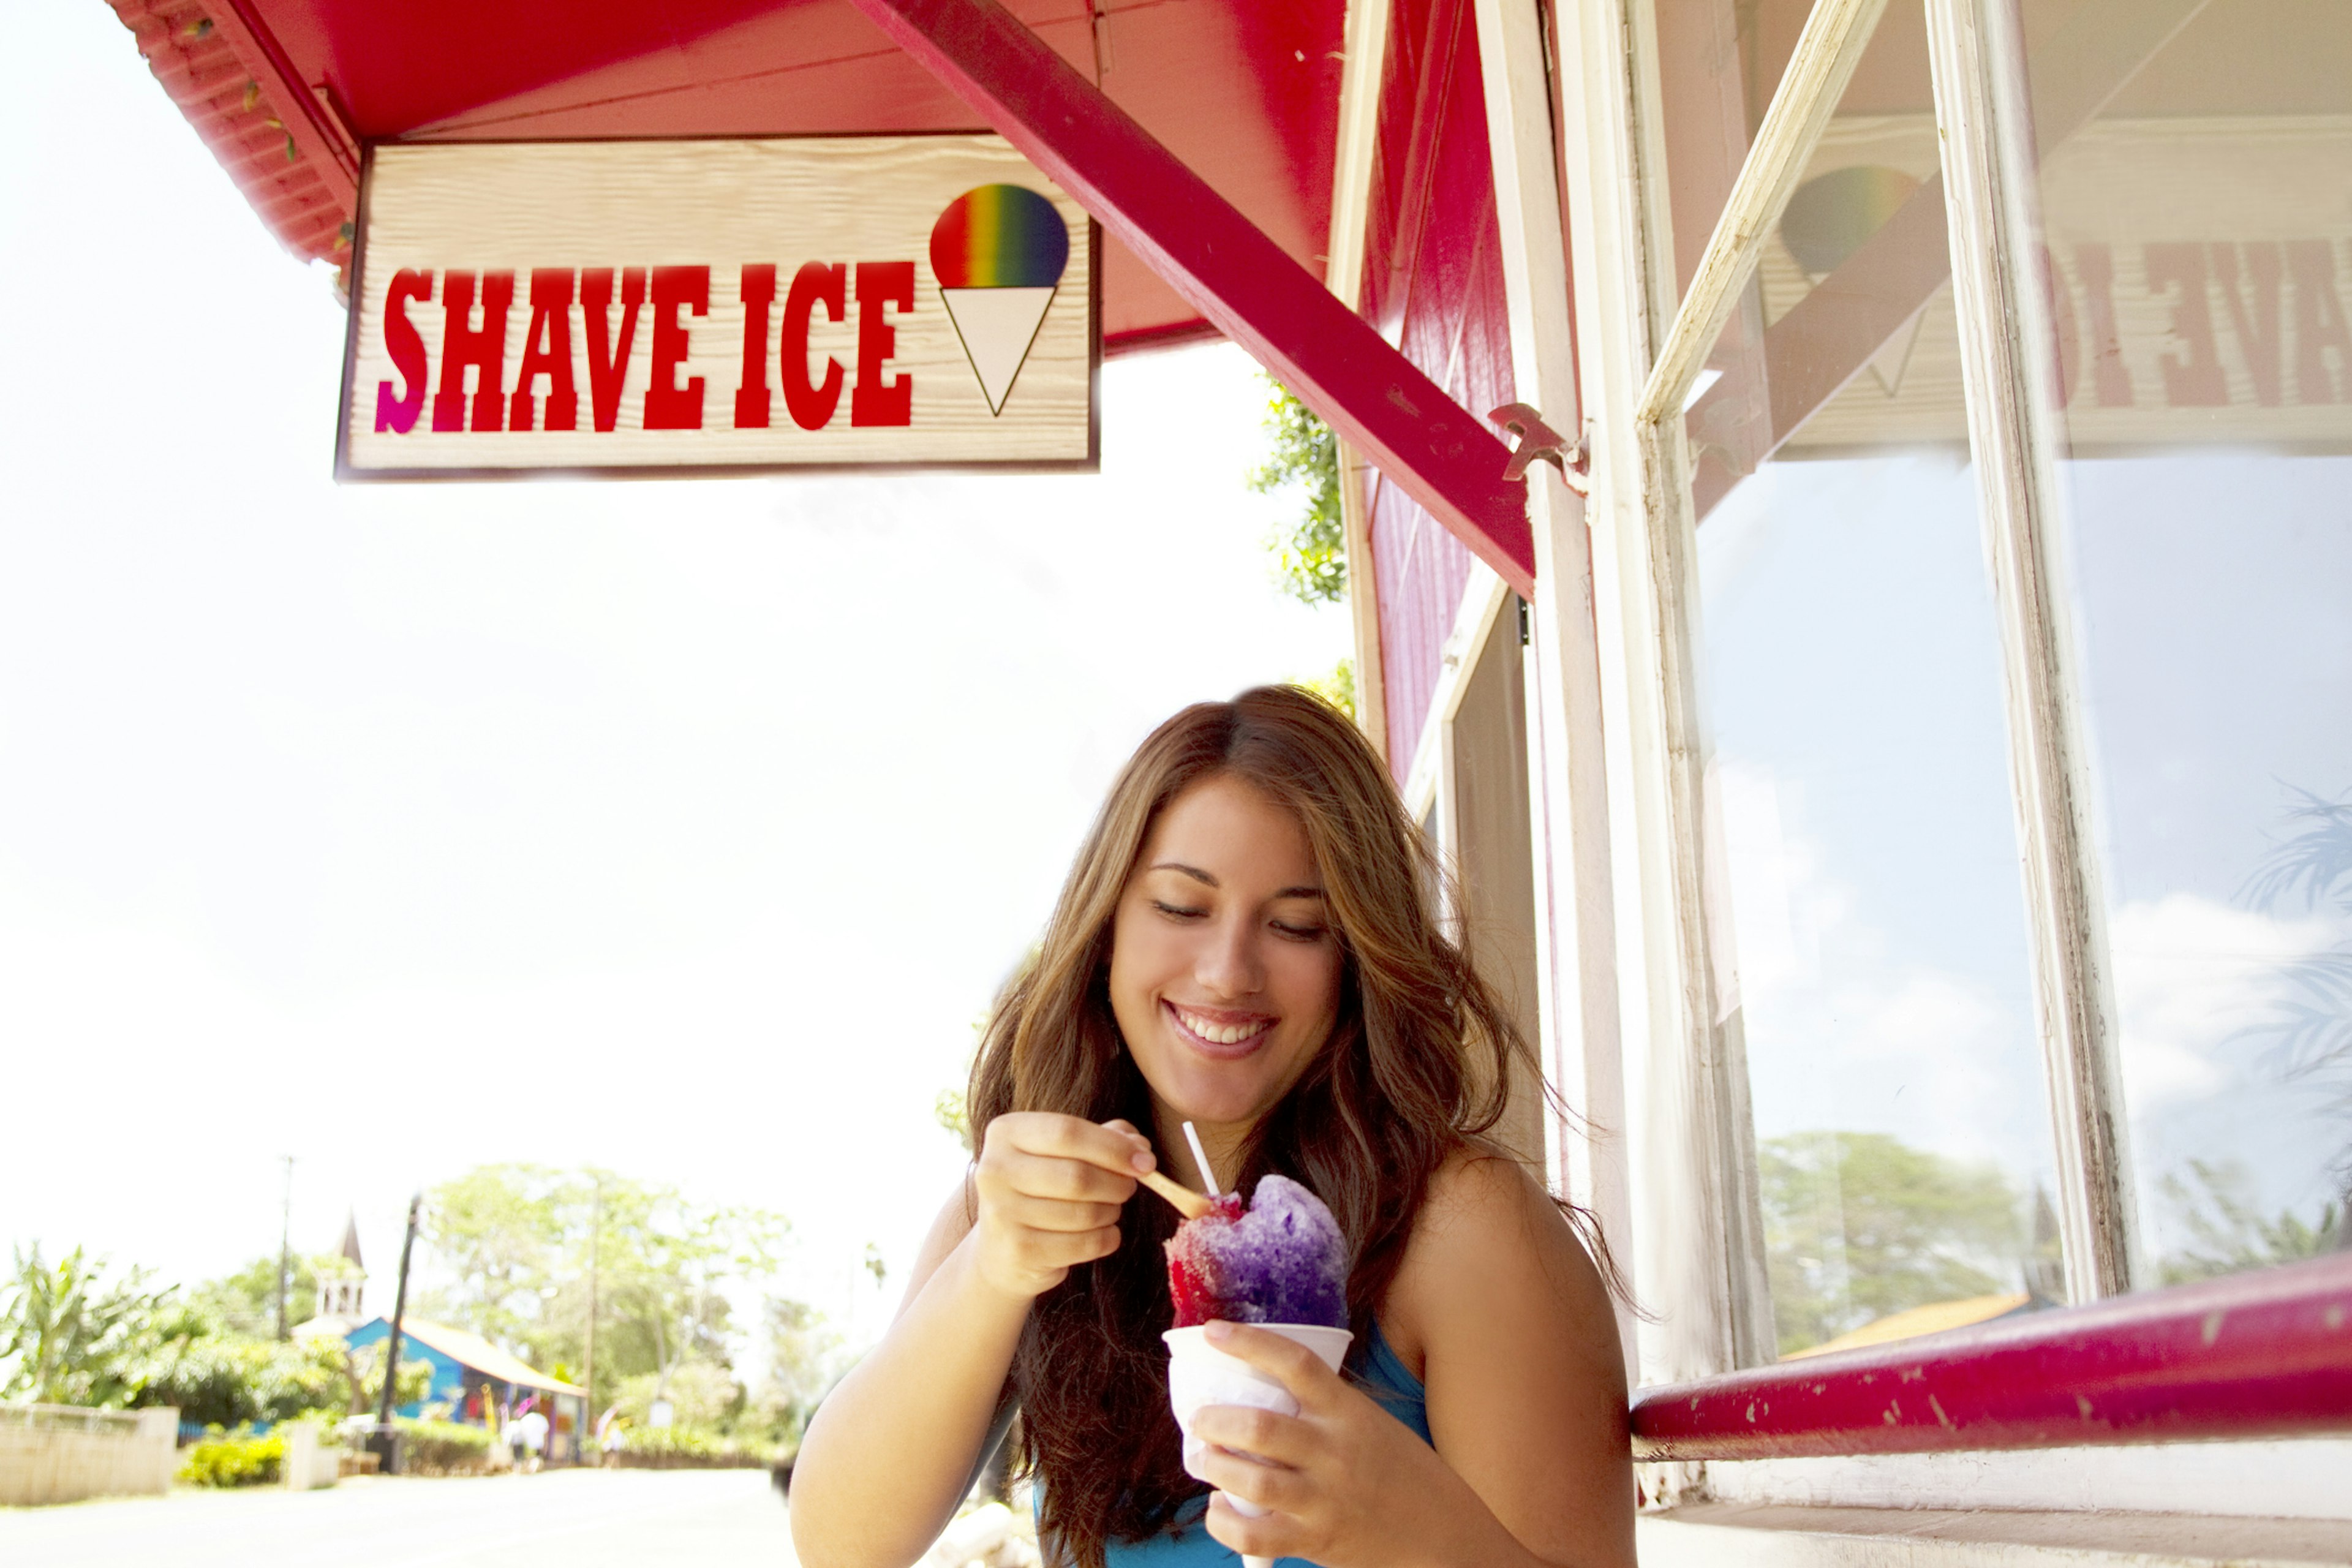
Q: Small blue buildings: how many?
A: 1